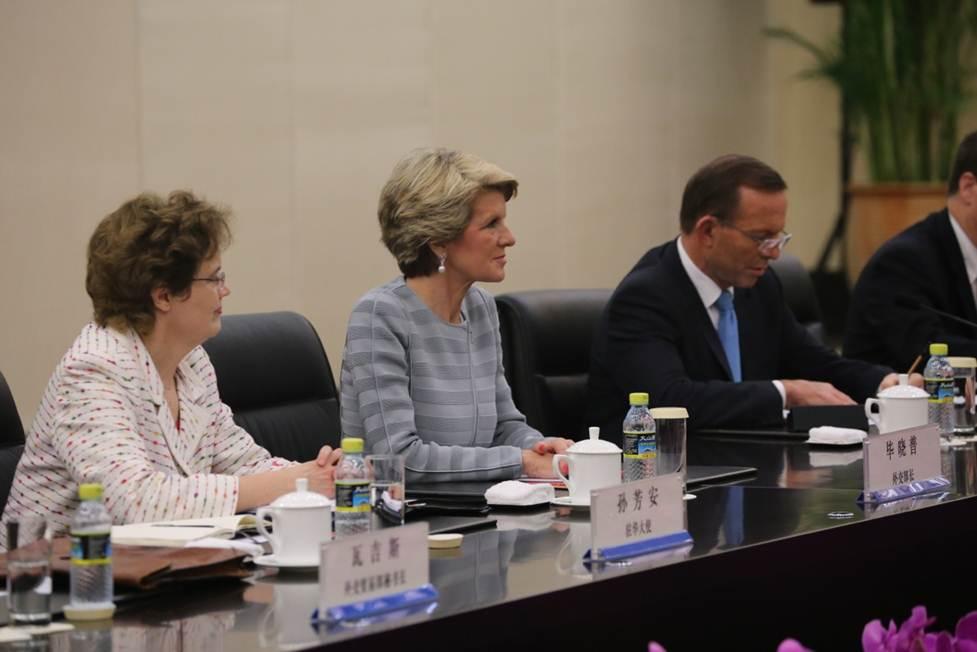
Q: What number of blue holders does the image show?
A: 3